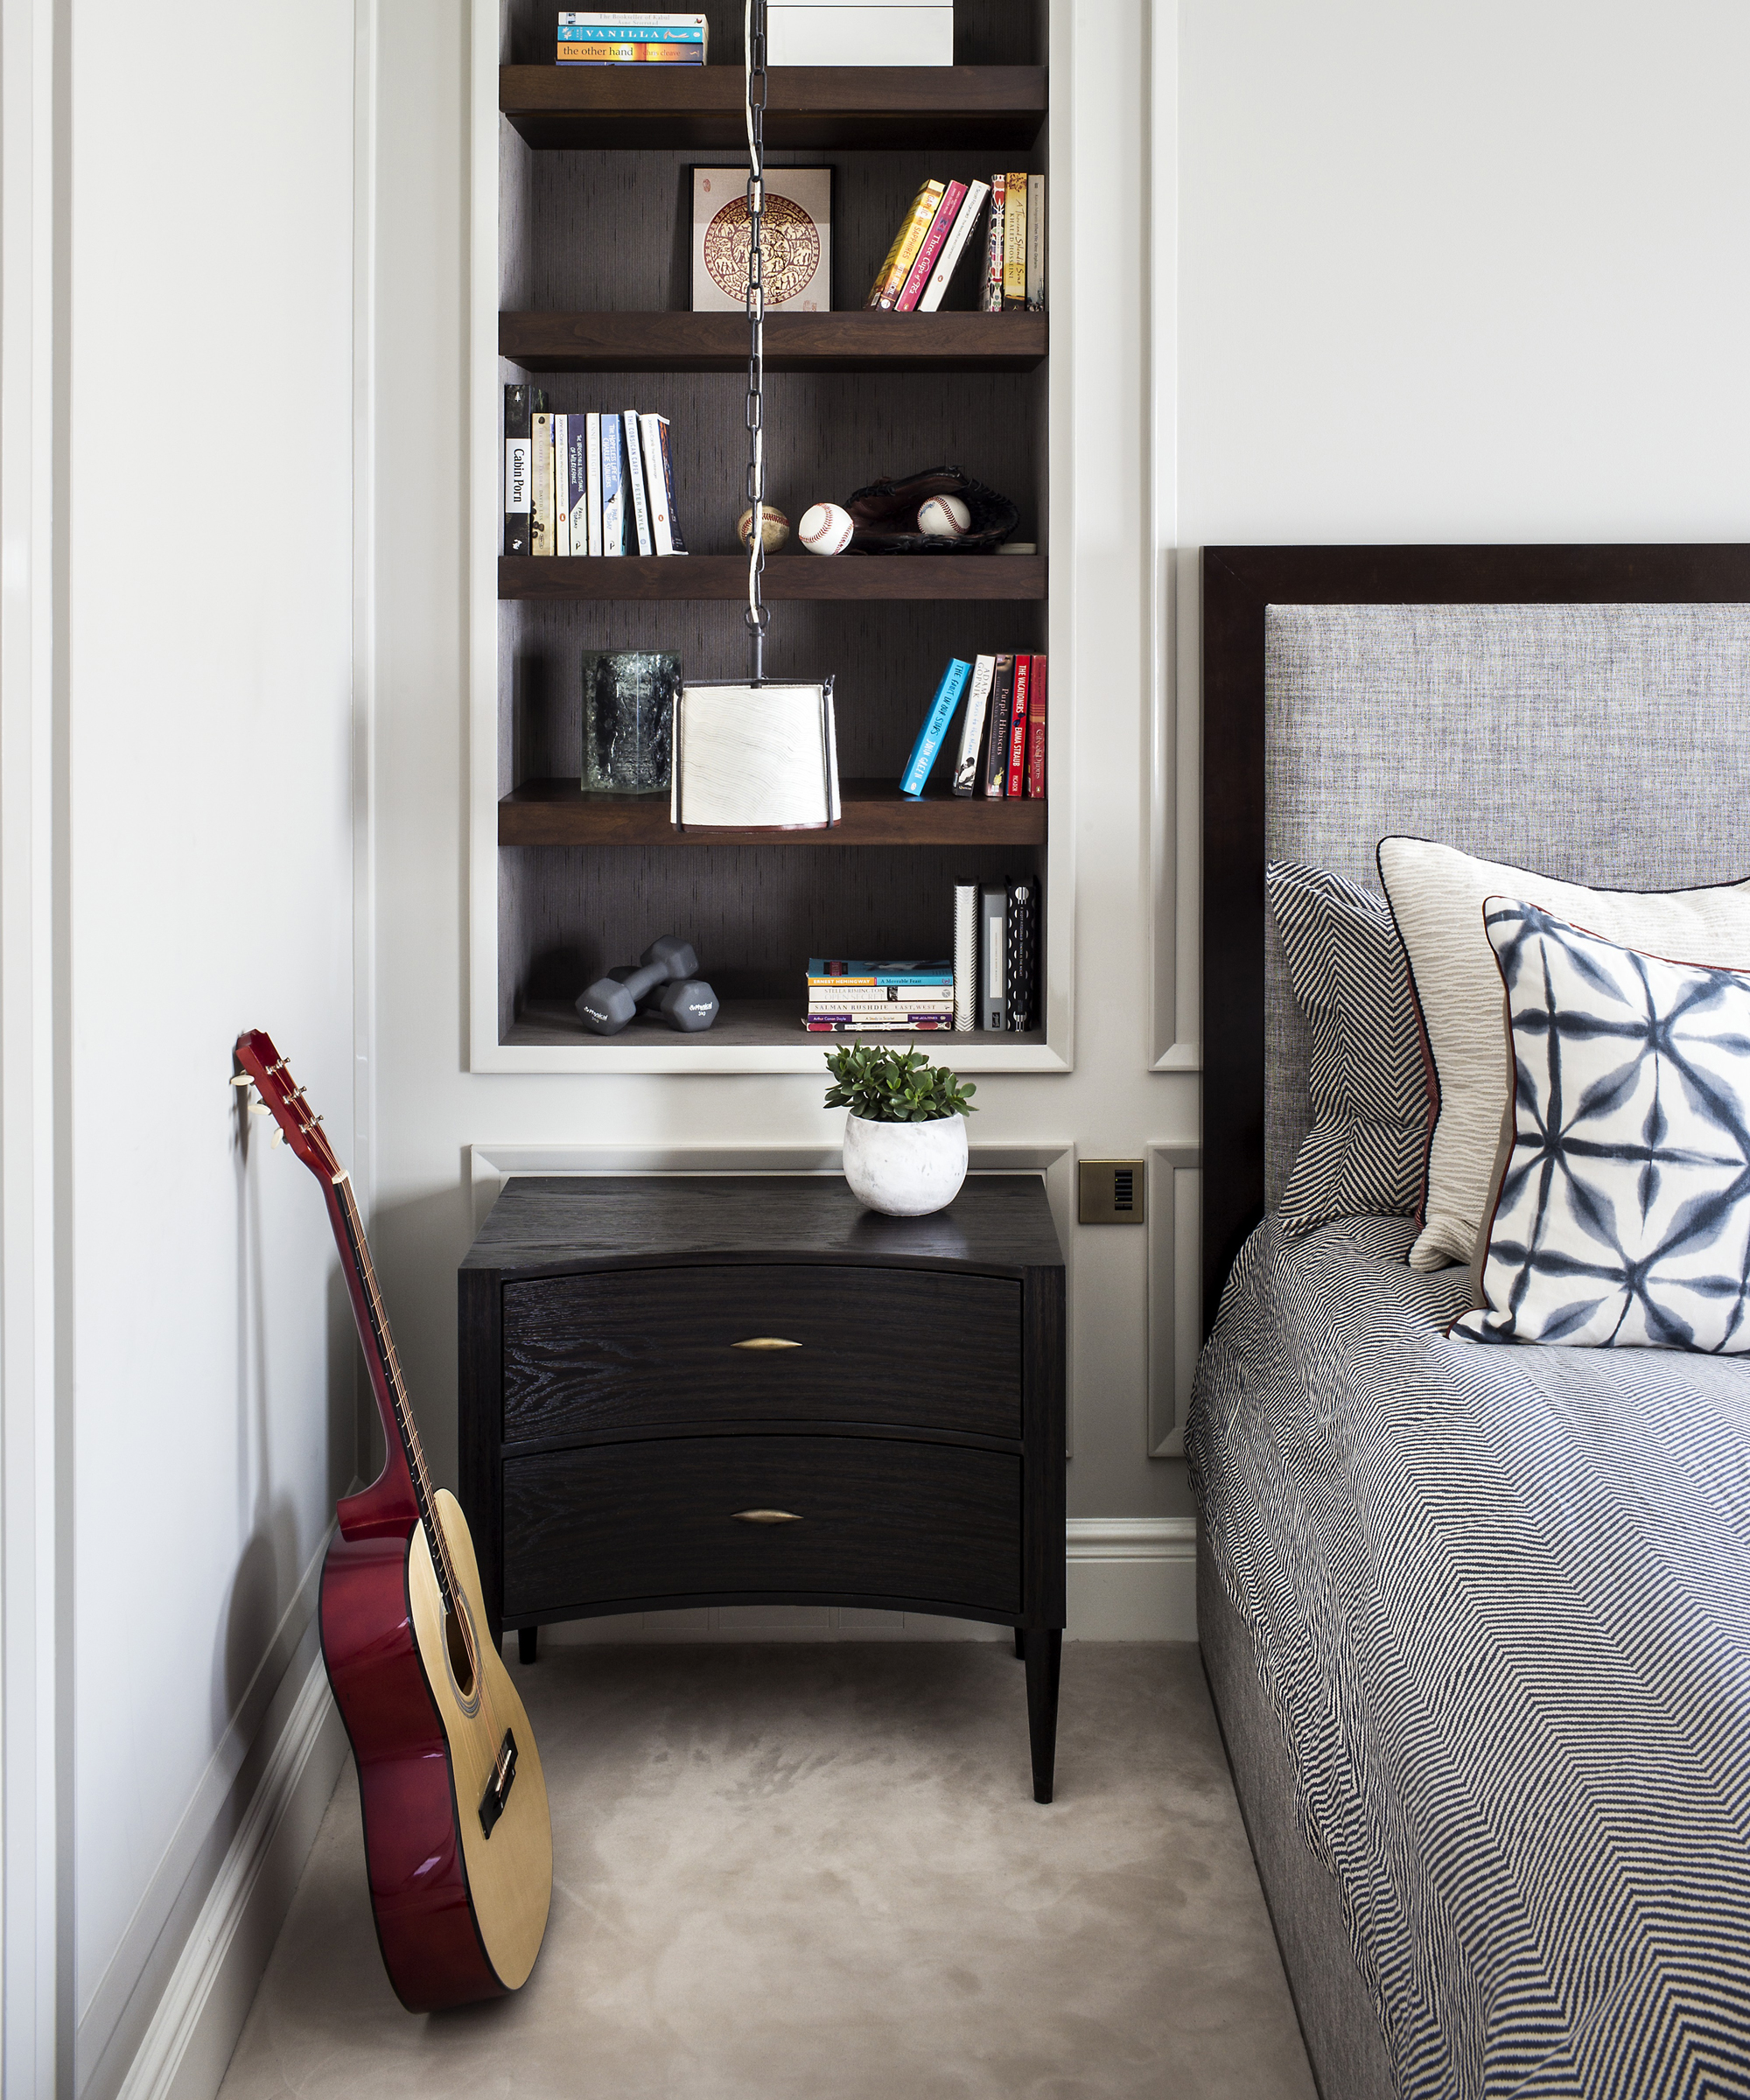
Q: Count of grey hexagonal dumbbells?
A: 2